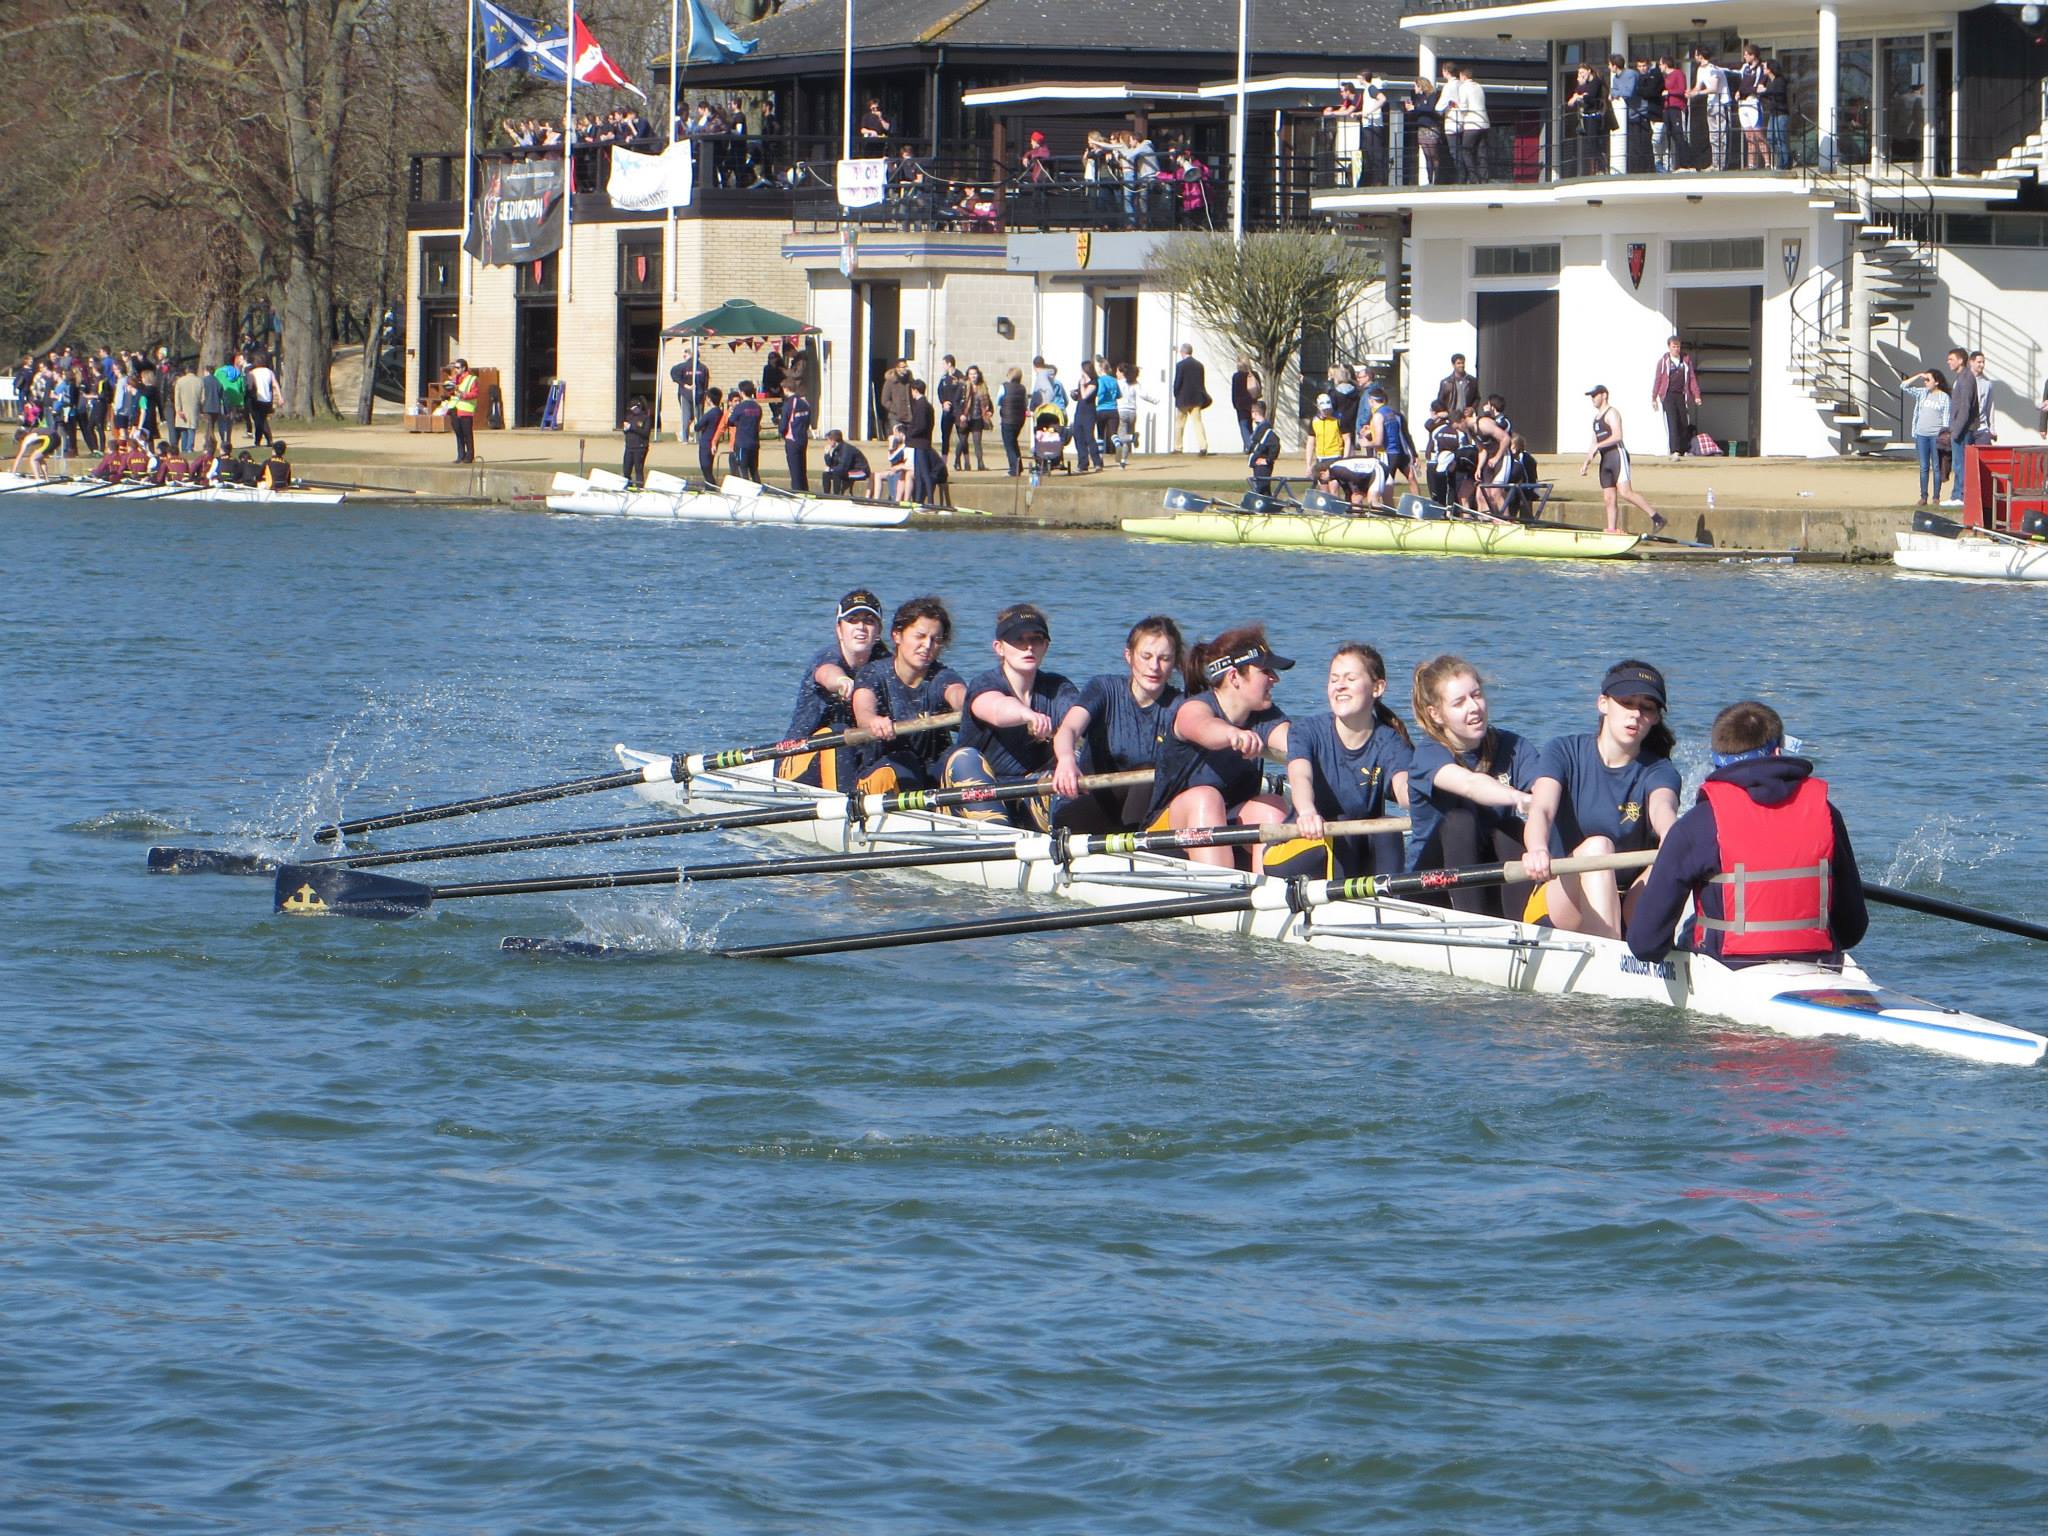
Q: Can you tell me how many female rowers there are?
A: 8